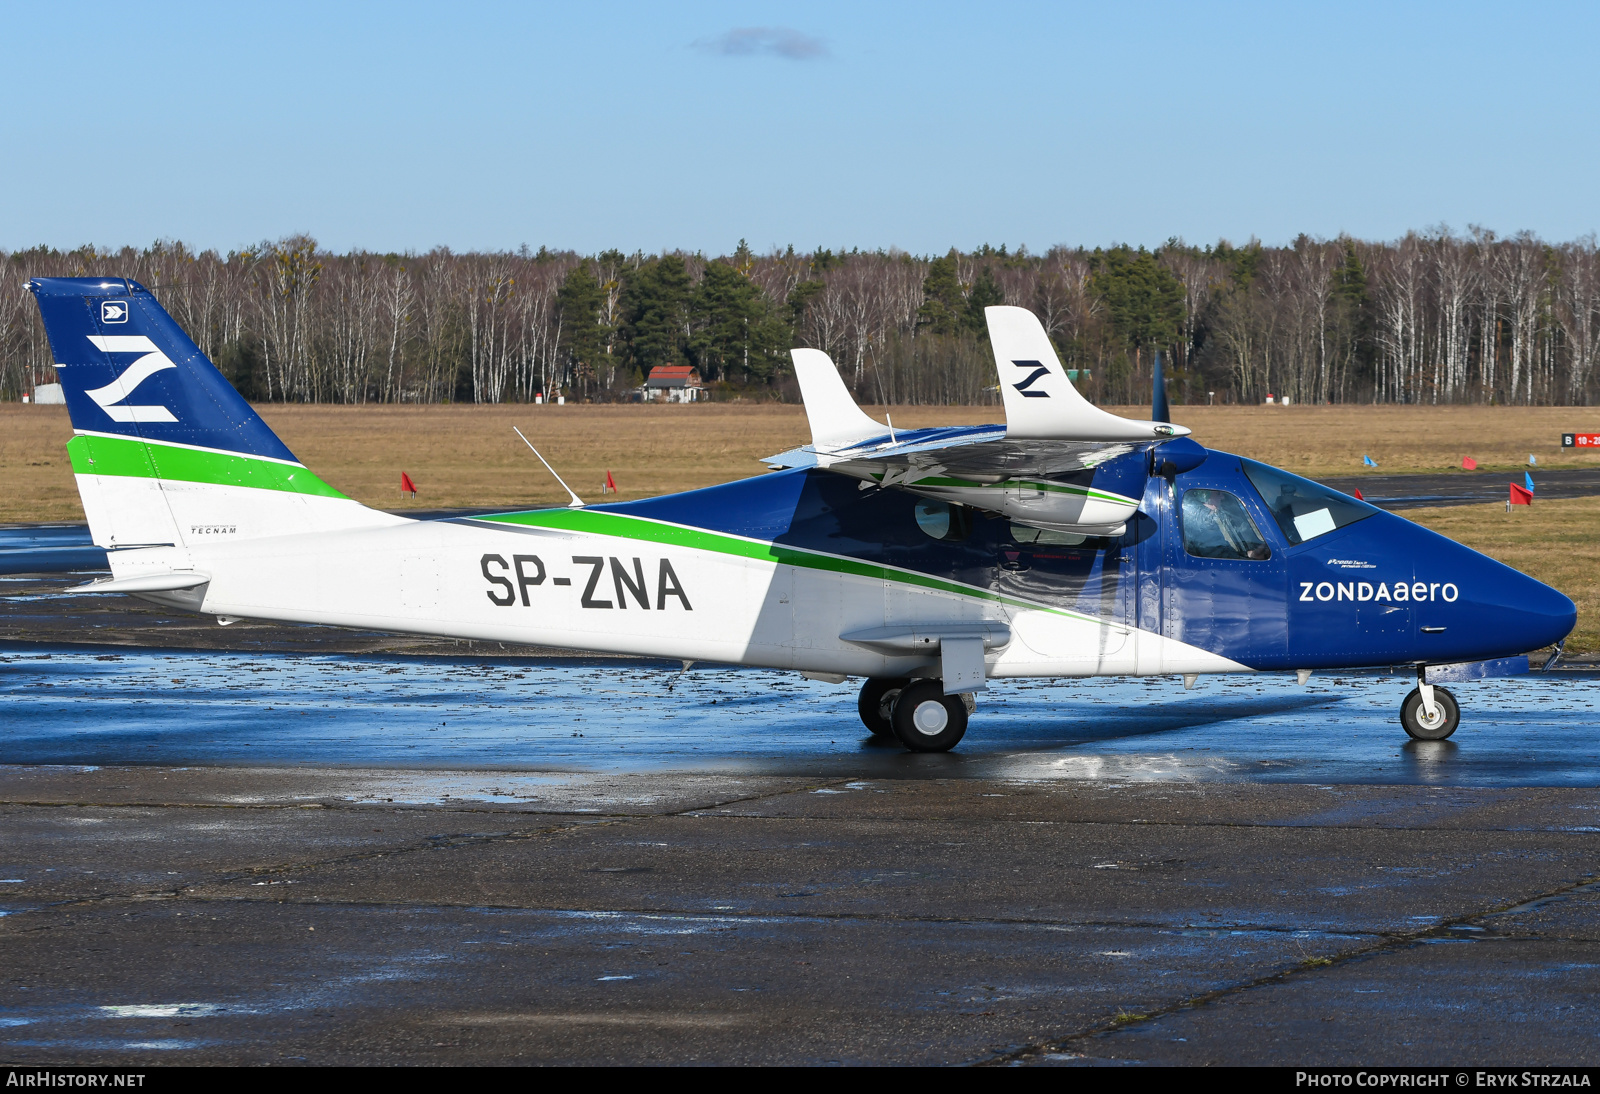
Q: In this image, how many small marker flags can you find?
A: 8